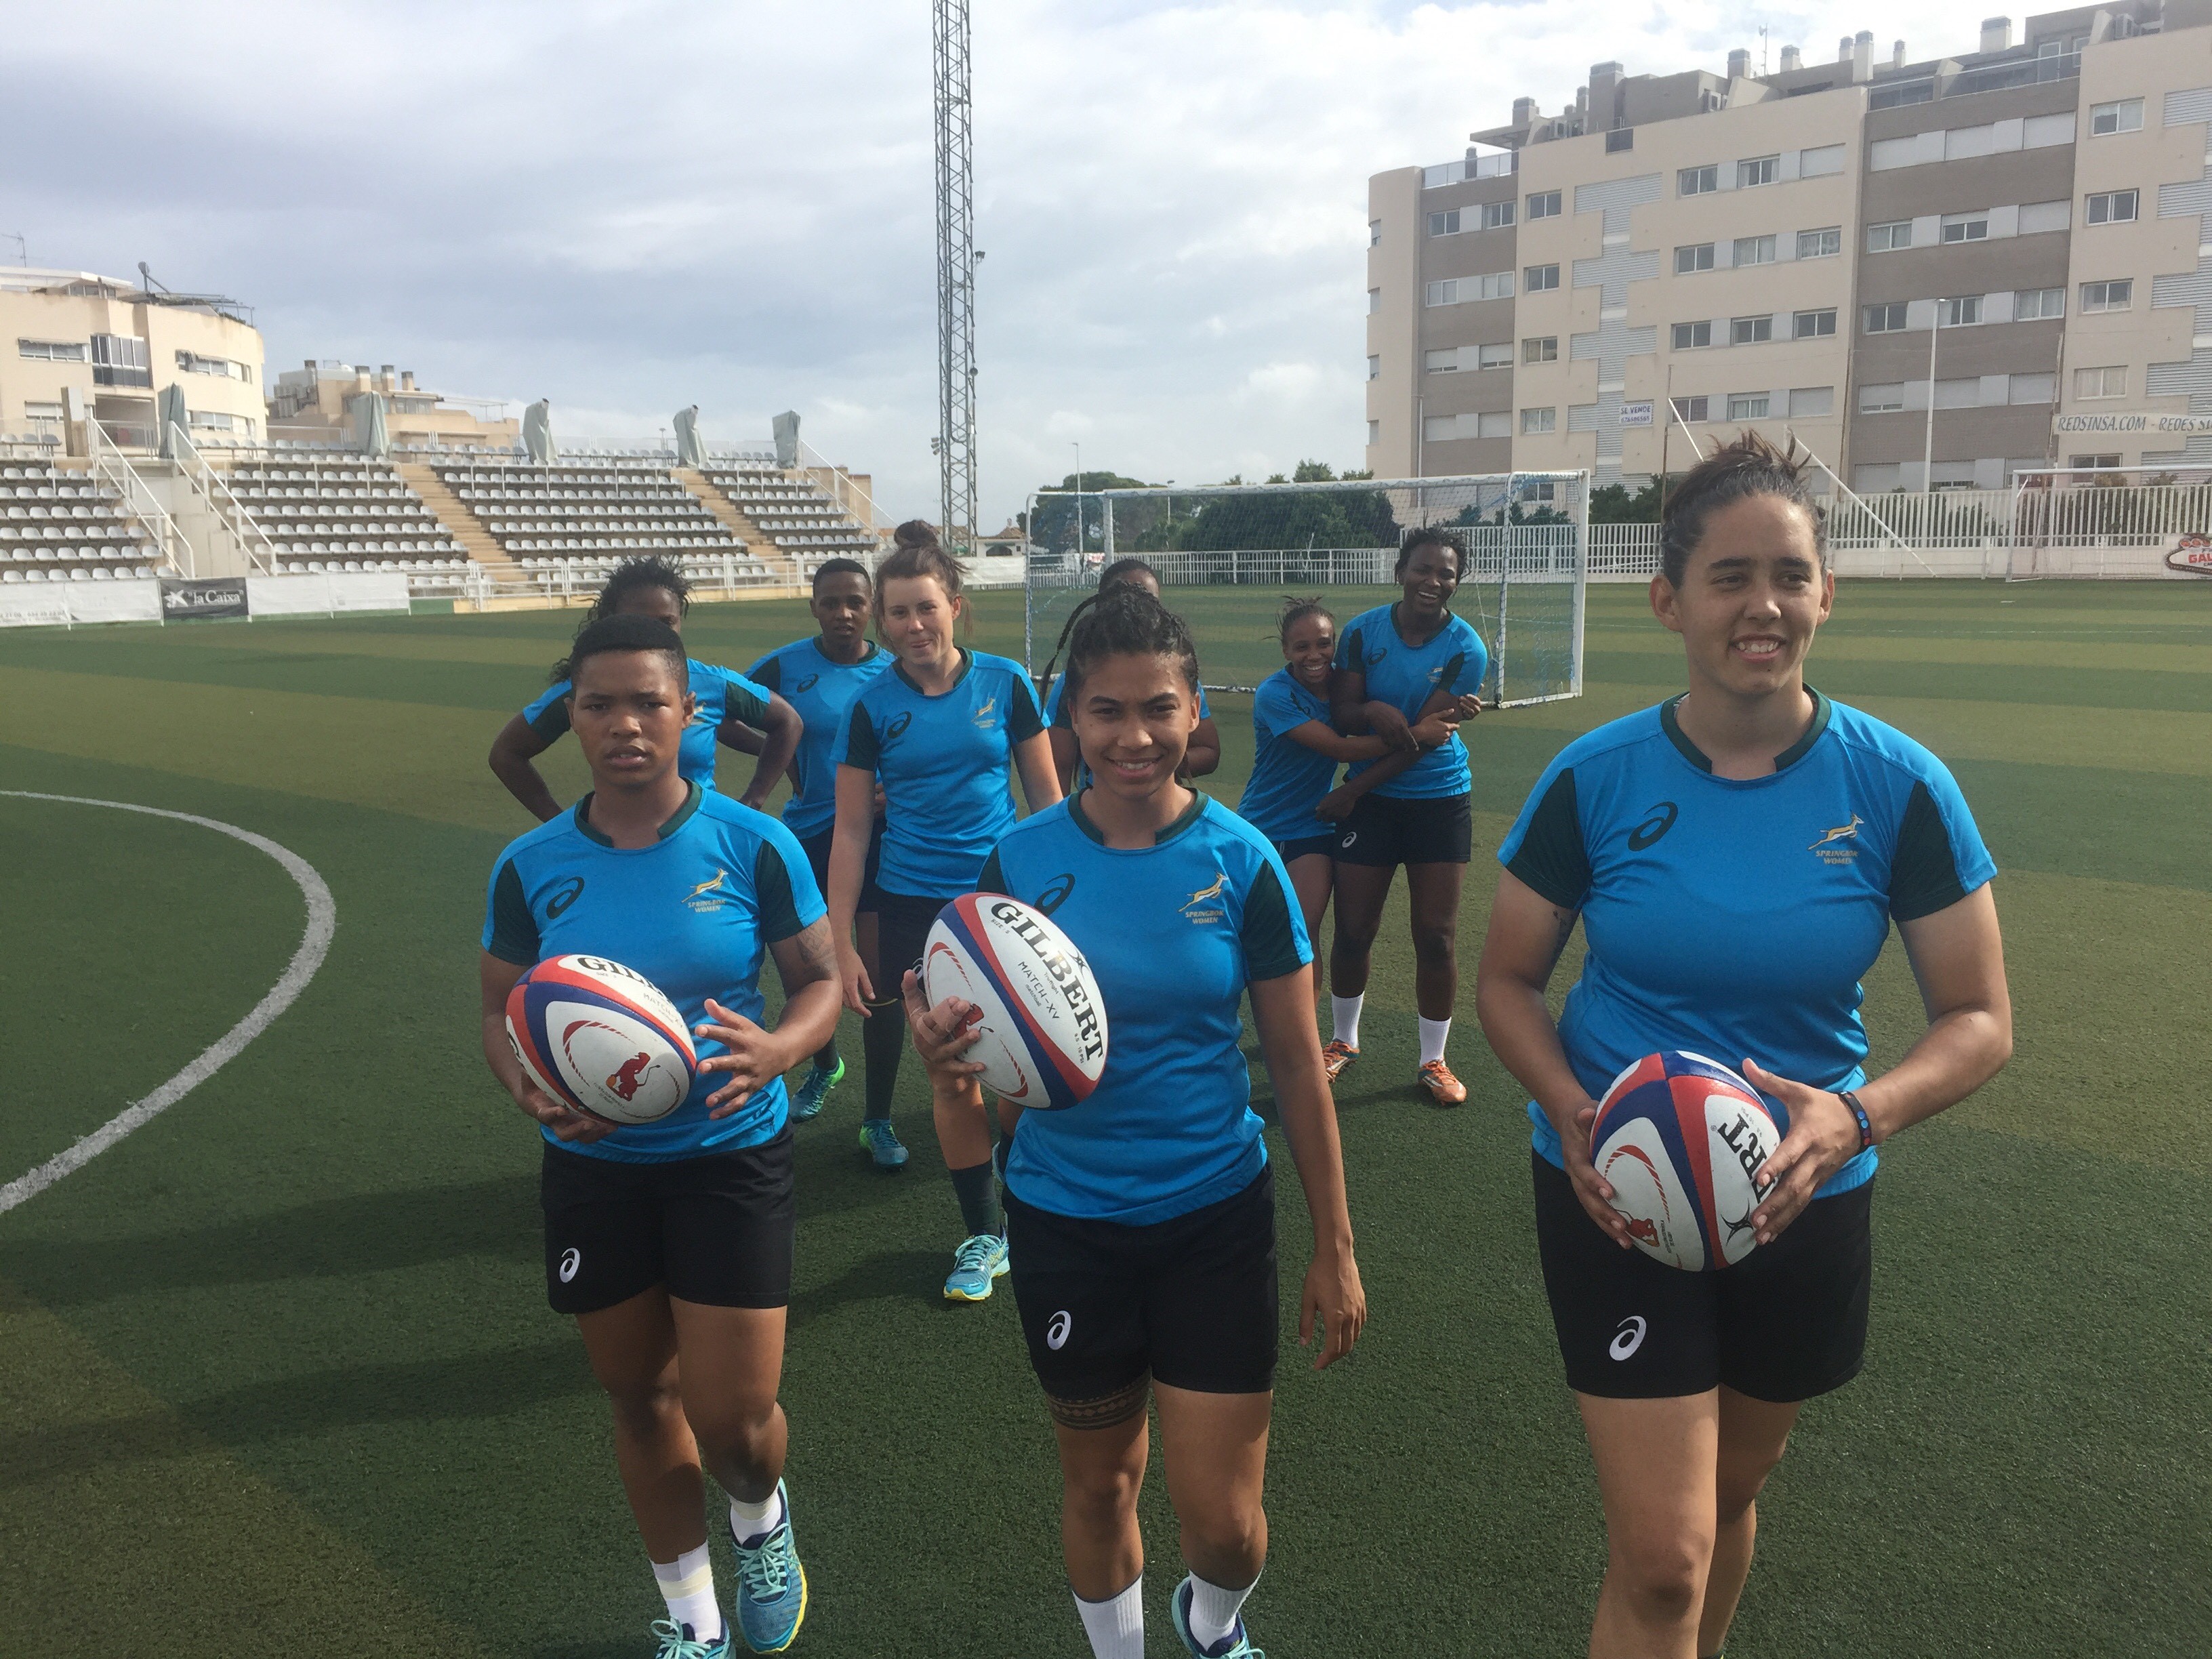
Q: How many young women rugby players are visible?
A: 9